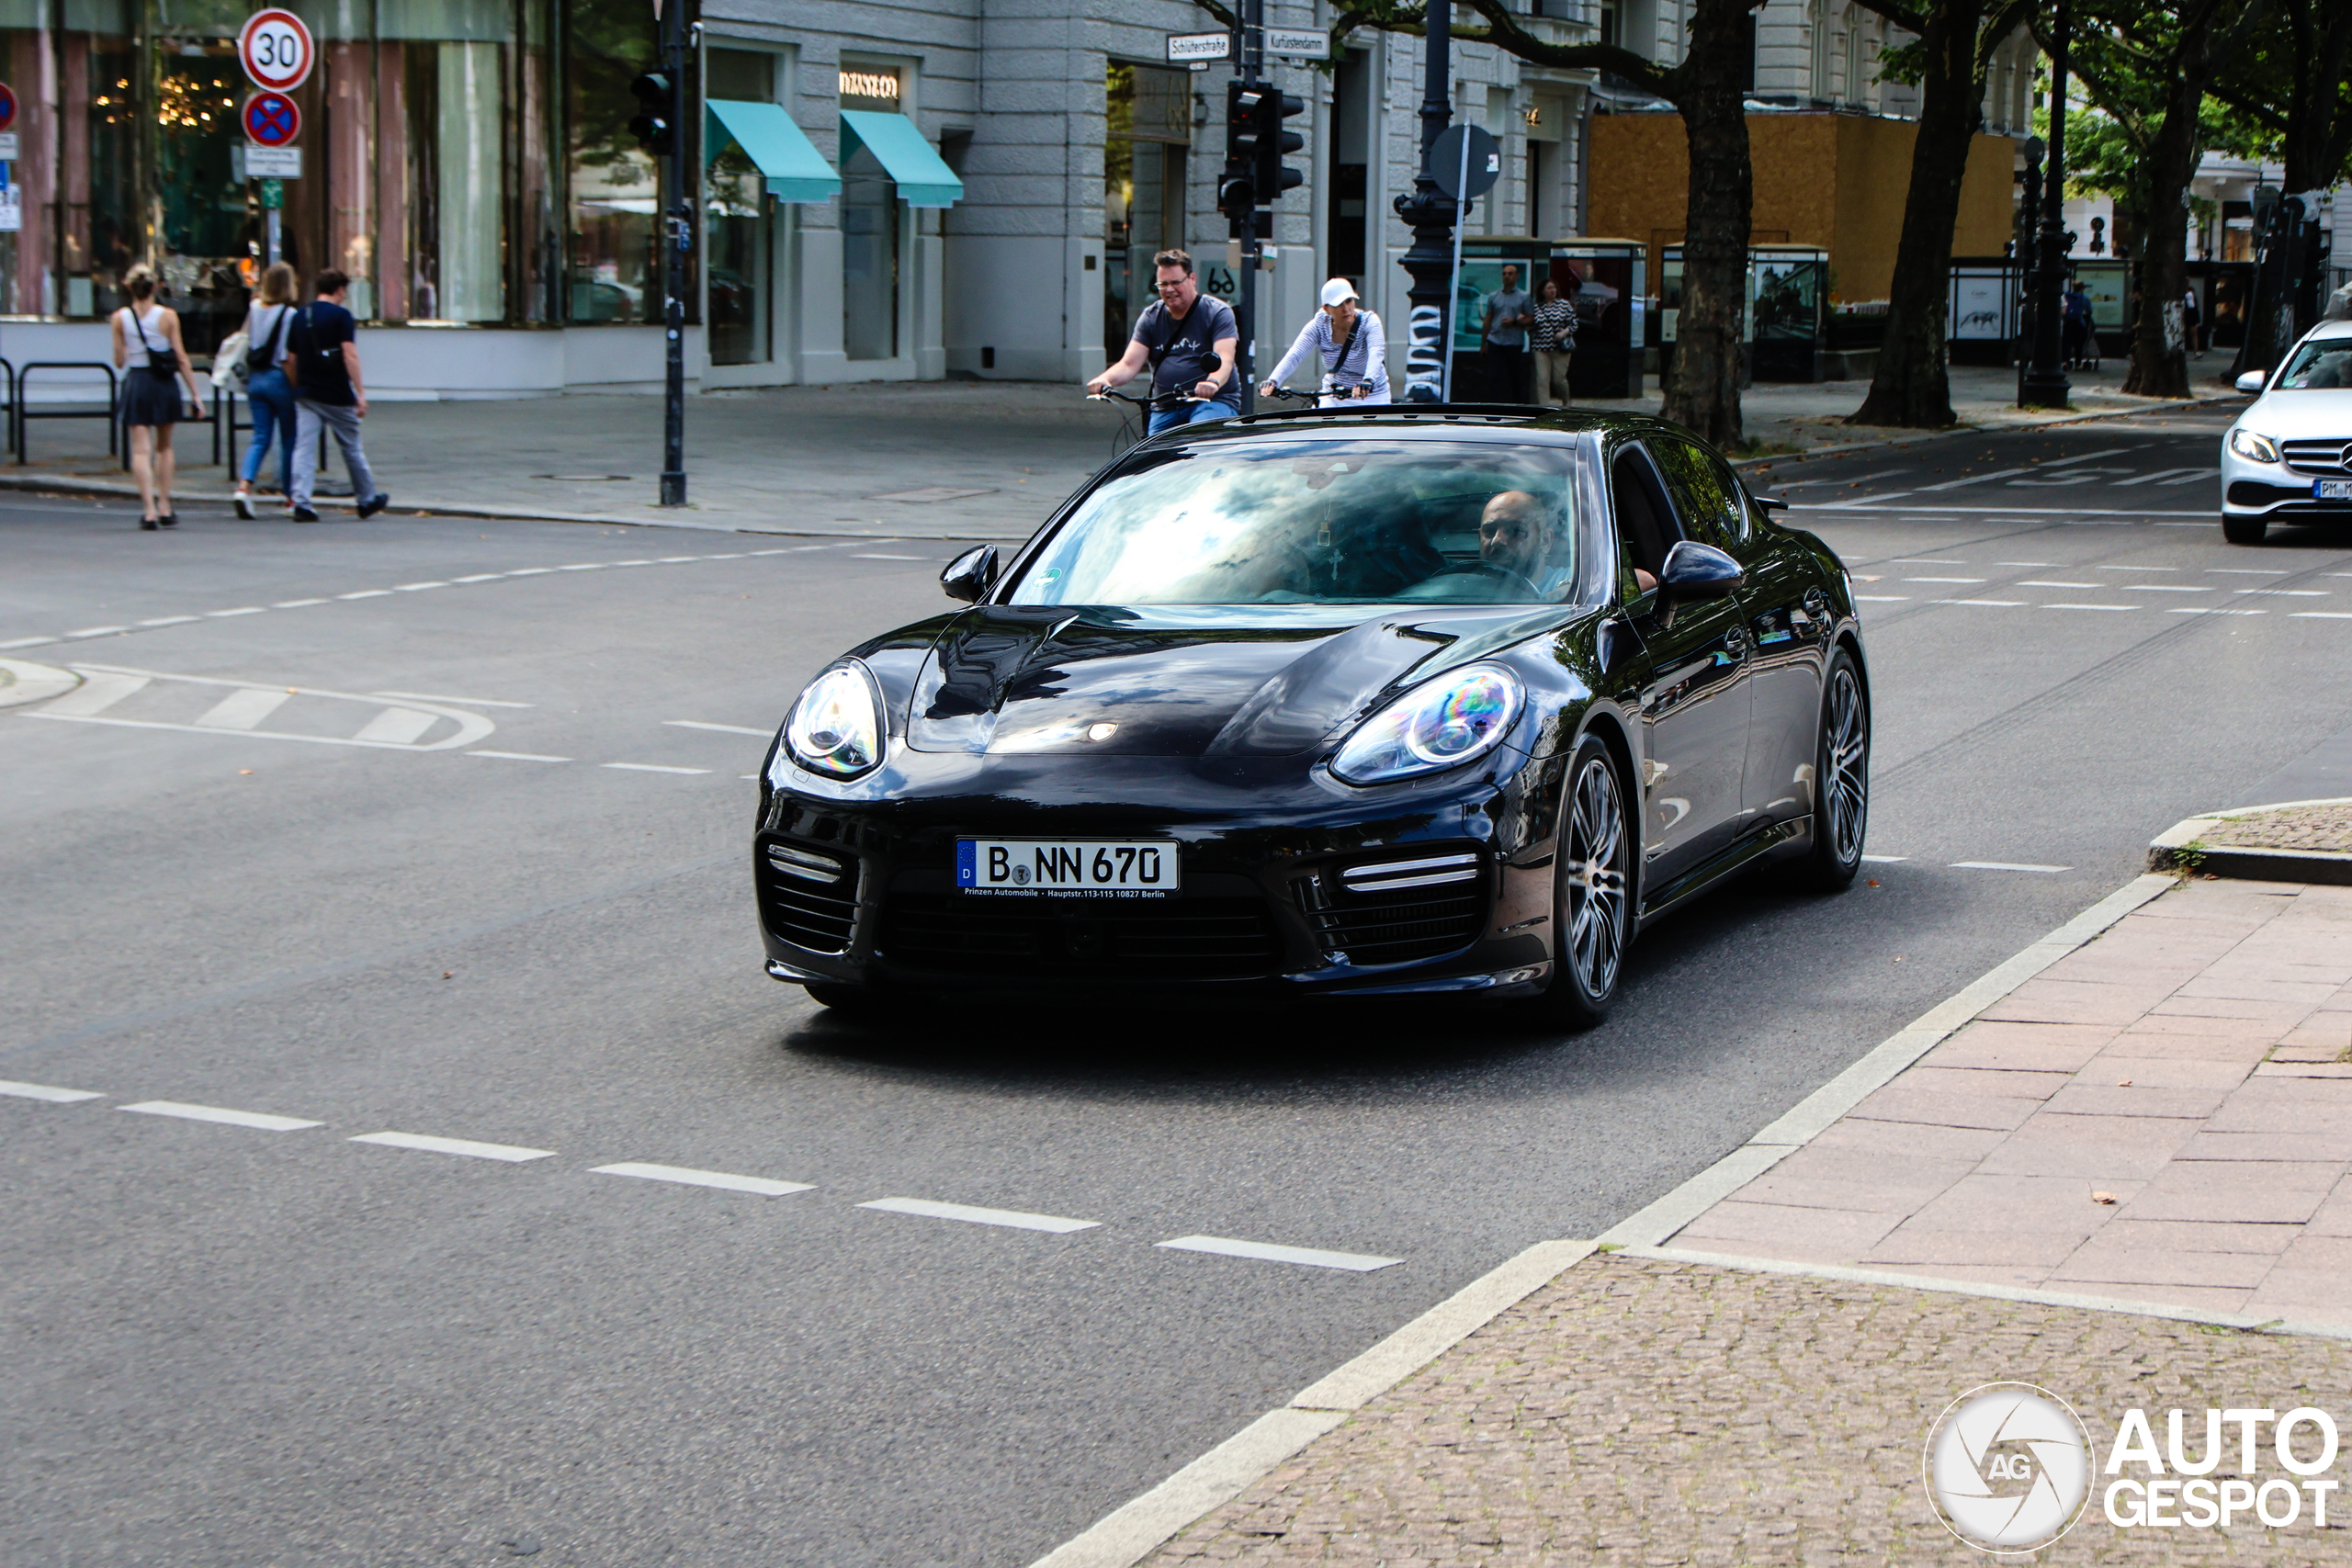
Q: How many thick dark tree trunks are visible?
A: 4